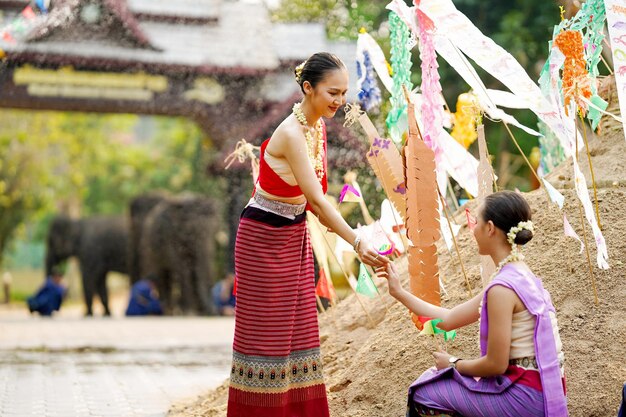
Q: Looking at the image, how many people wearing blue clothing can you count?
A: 3